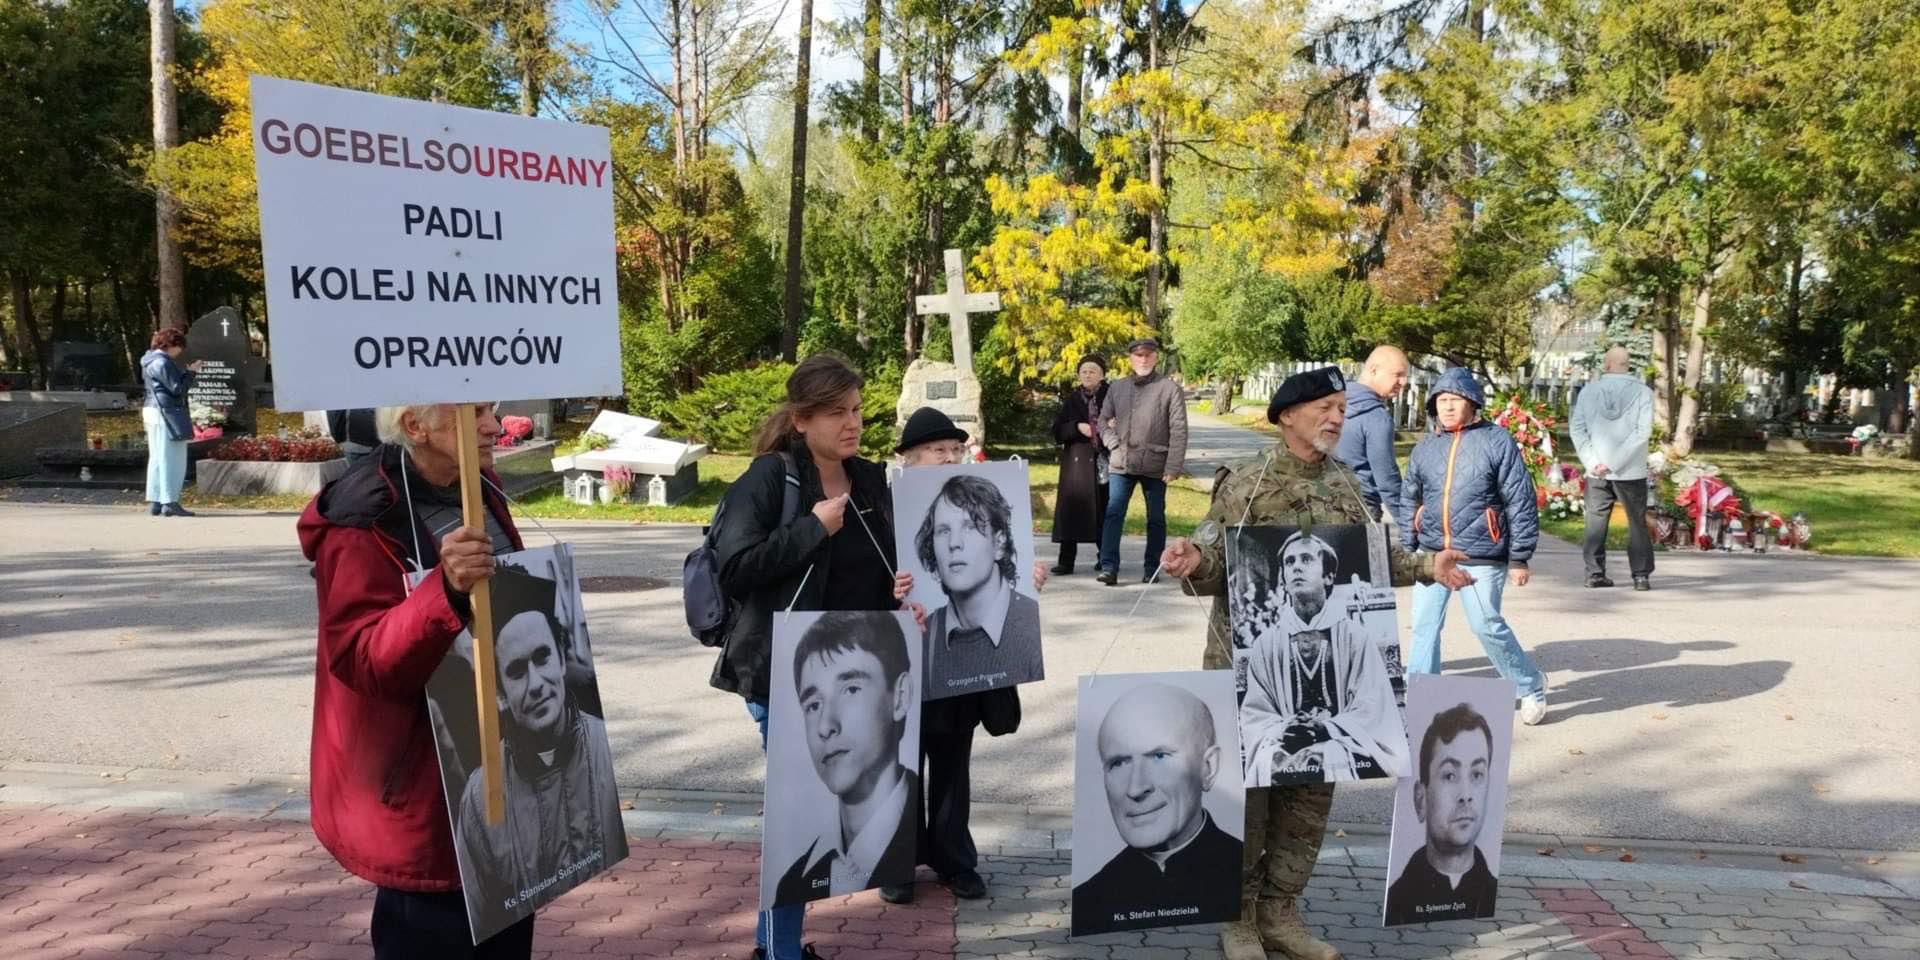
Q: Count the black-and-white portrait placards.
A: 6